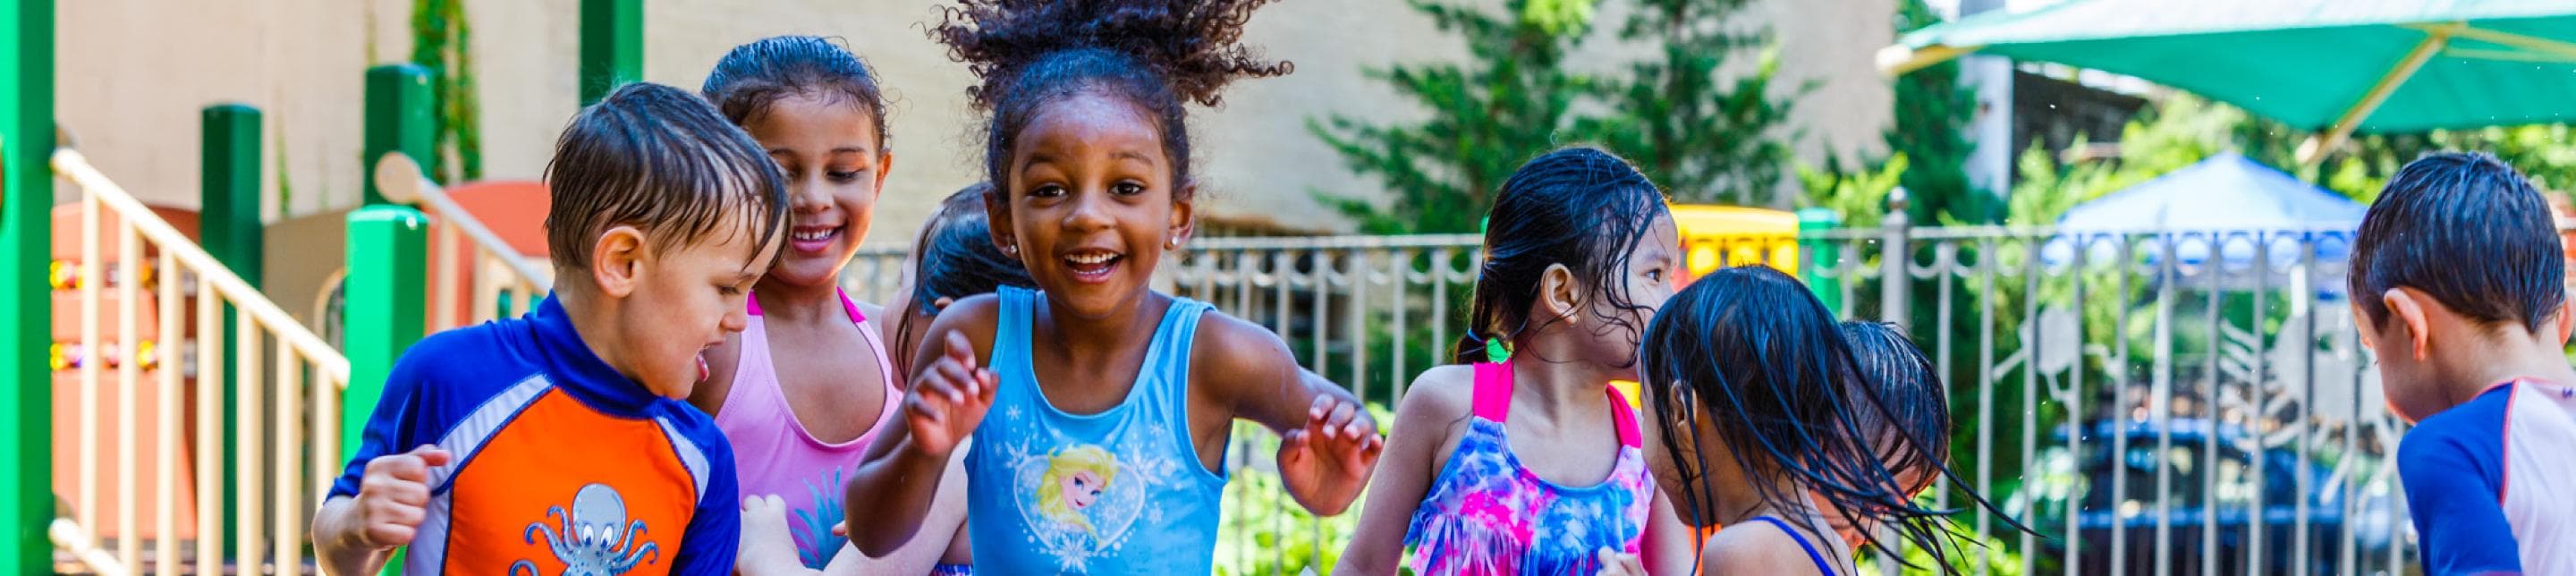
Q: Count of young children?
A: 8